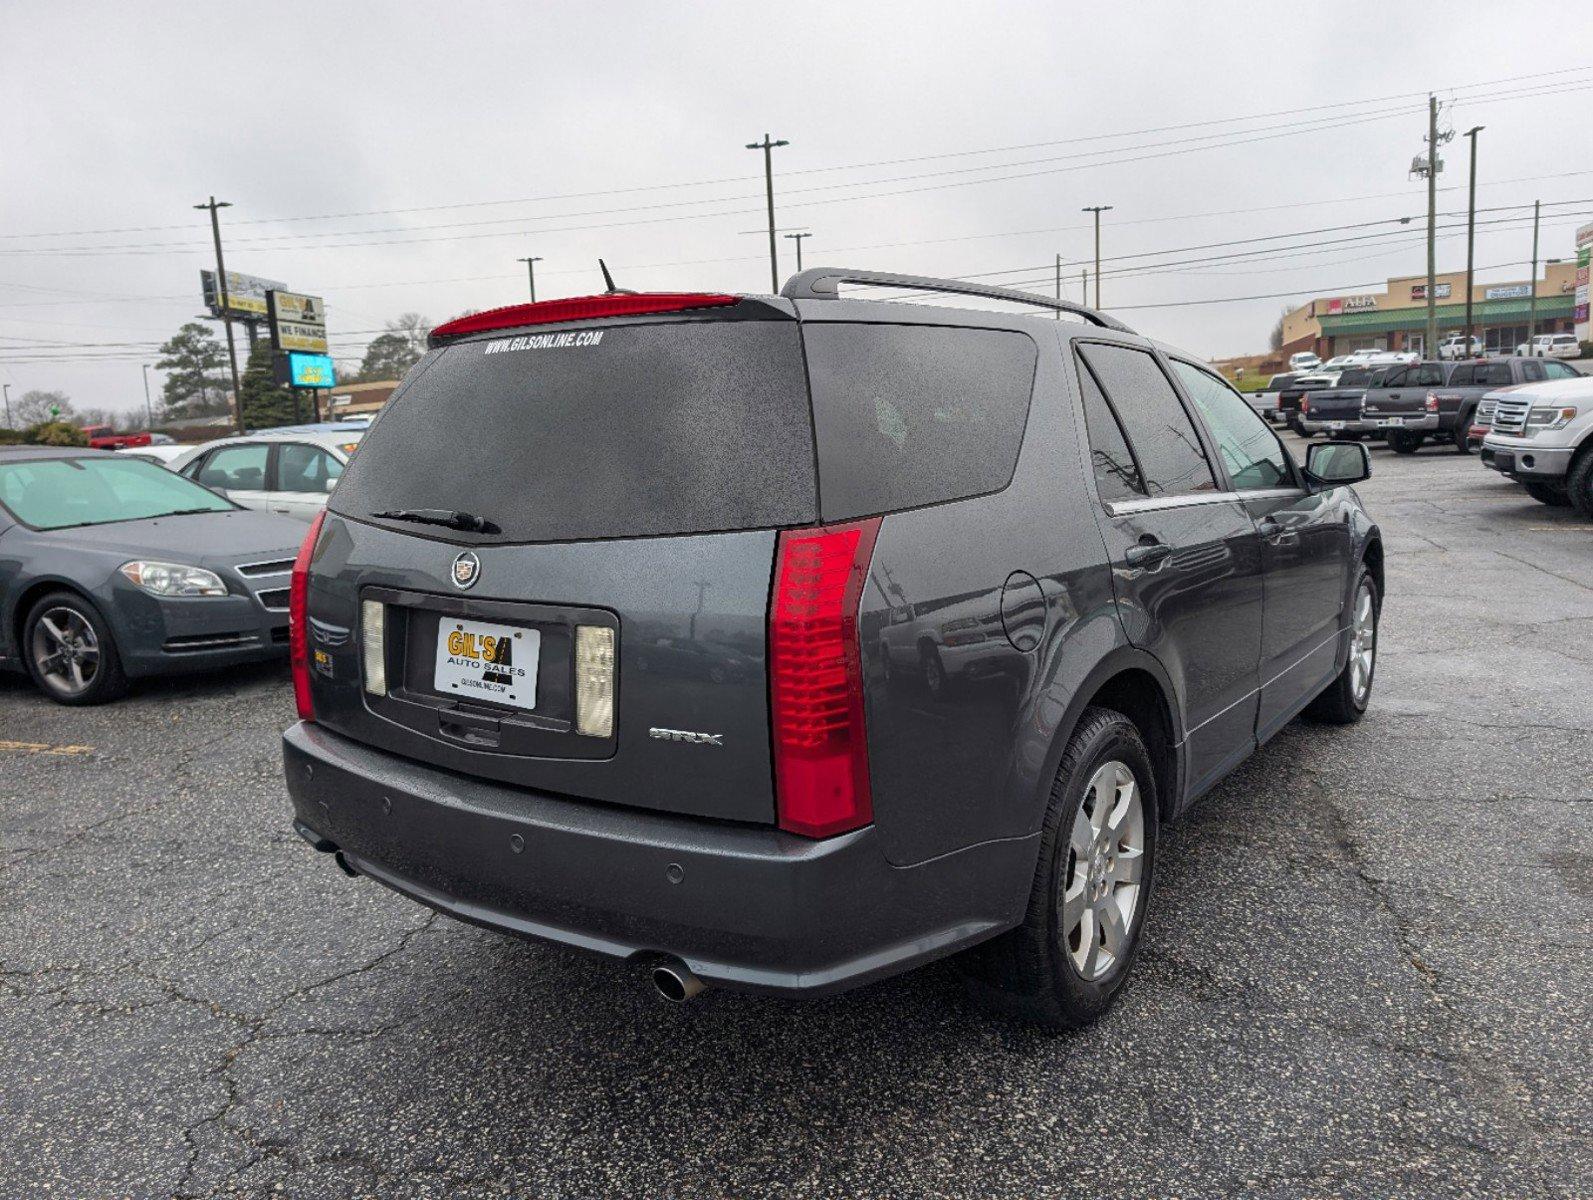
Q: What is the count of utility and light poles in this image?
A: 12